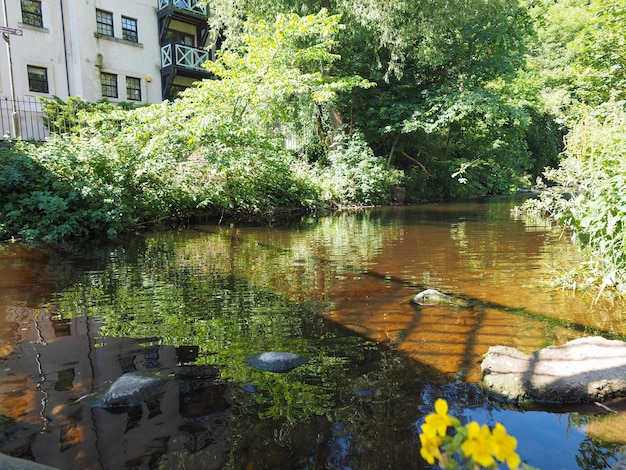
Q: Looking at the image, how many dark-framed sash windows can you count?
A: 6